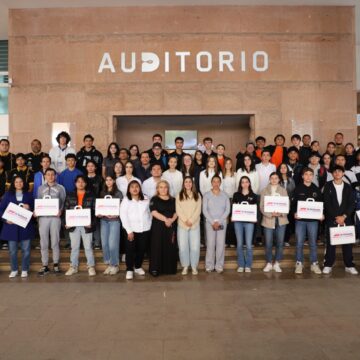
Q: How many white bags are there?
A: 8